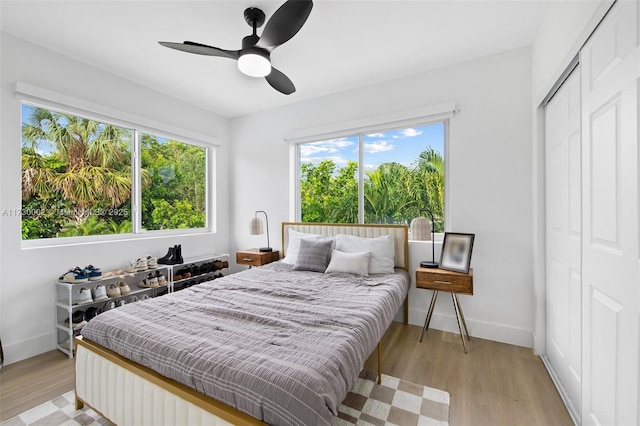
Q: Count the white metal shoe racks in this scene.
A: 2